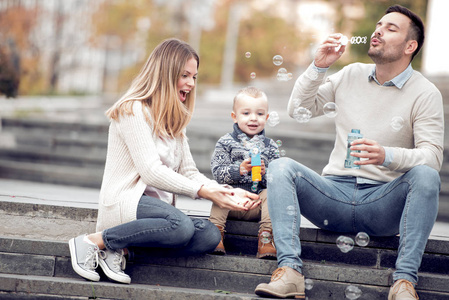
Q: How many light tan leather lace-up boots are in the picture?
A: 2